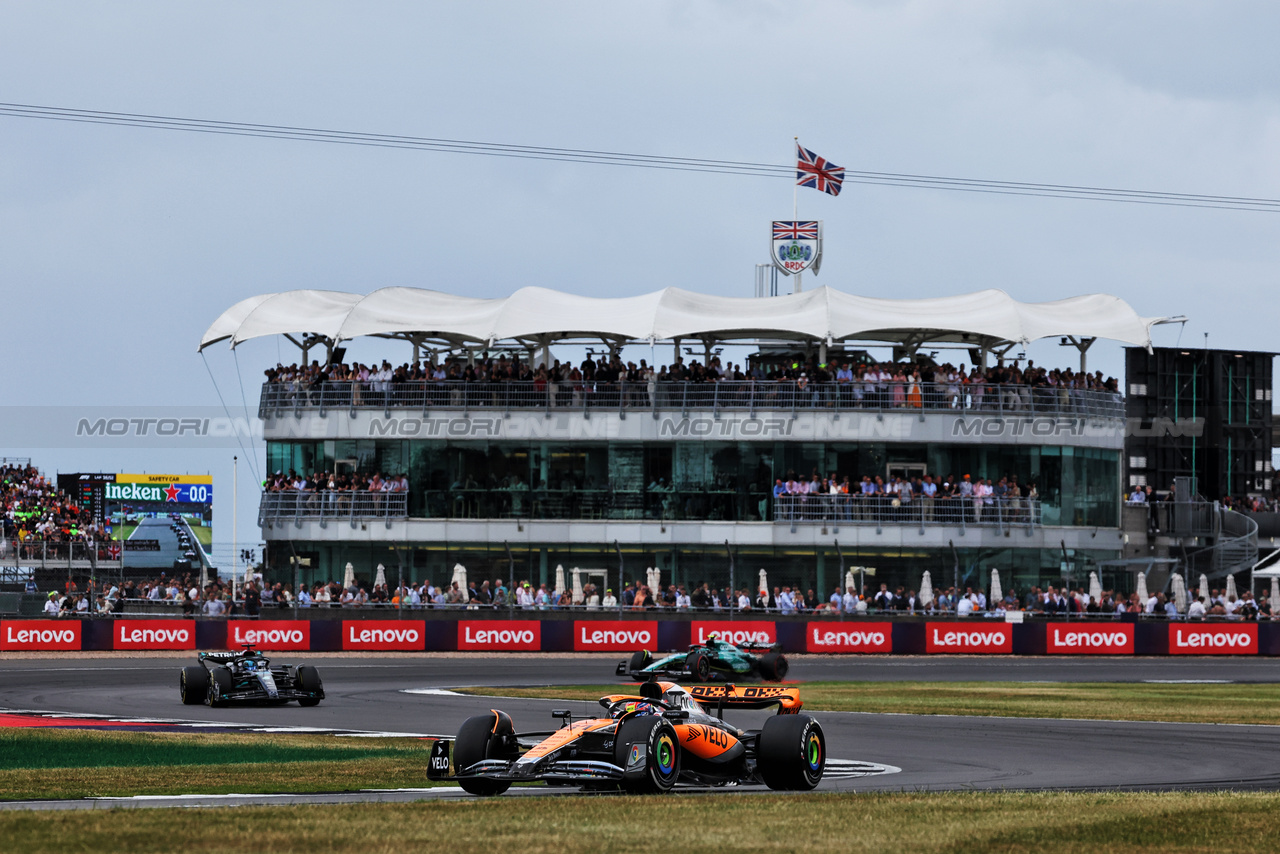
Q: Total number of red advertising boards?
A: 11